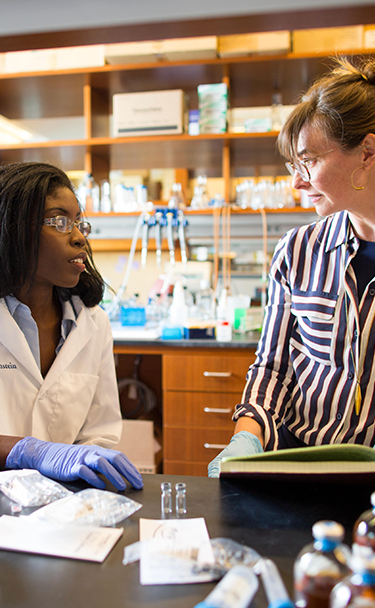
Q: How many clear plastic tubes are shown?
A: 2